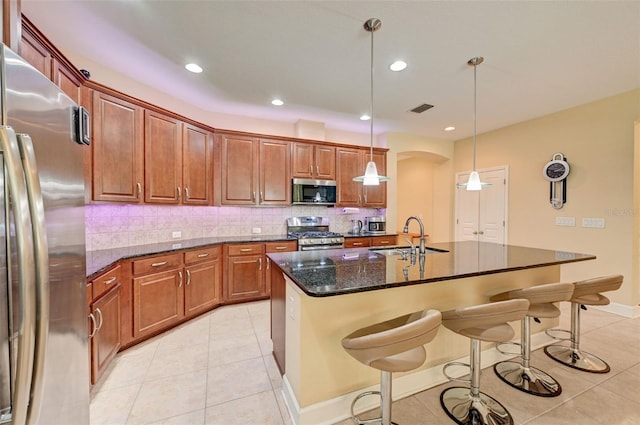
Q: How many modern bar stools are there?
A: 4